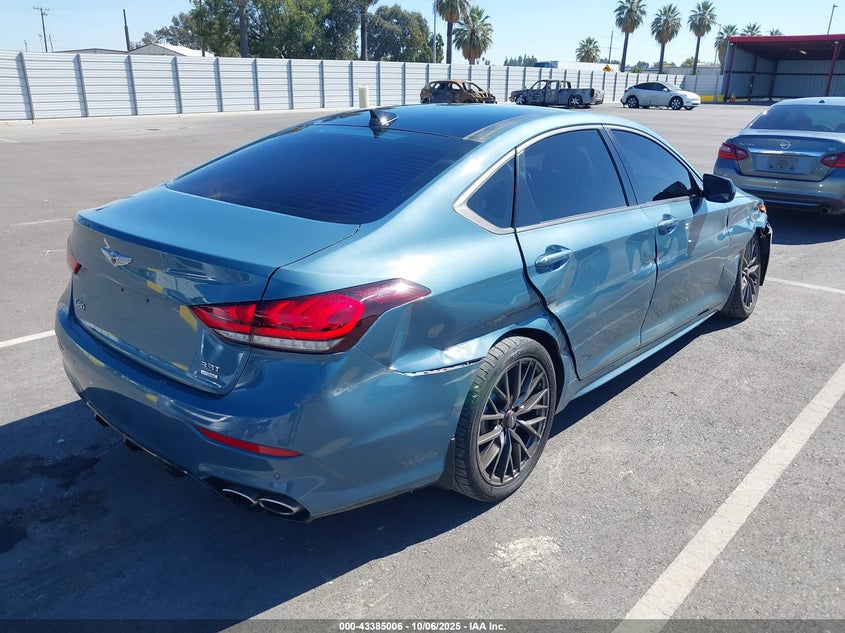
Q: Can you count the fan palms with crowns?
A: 9